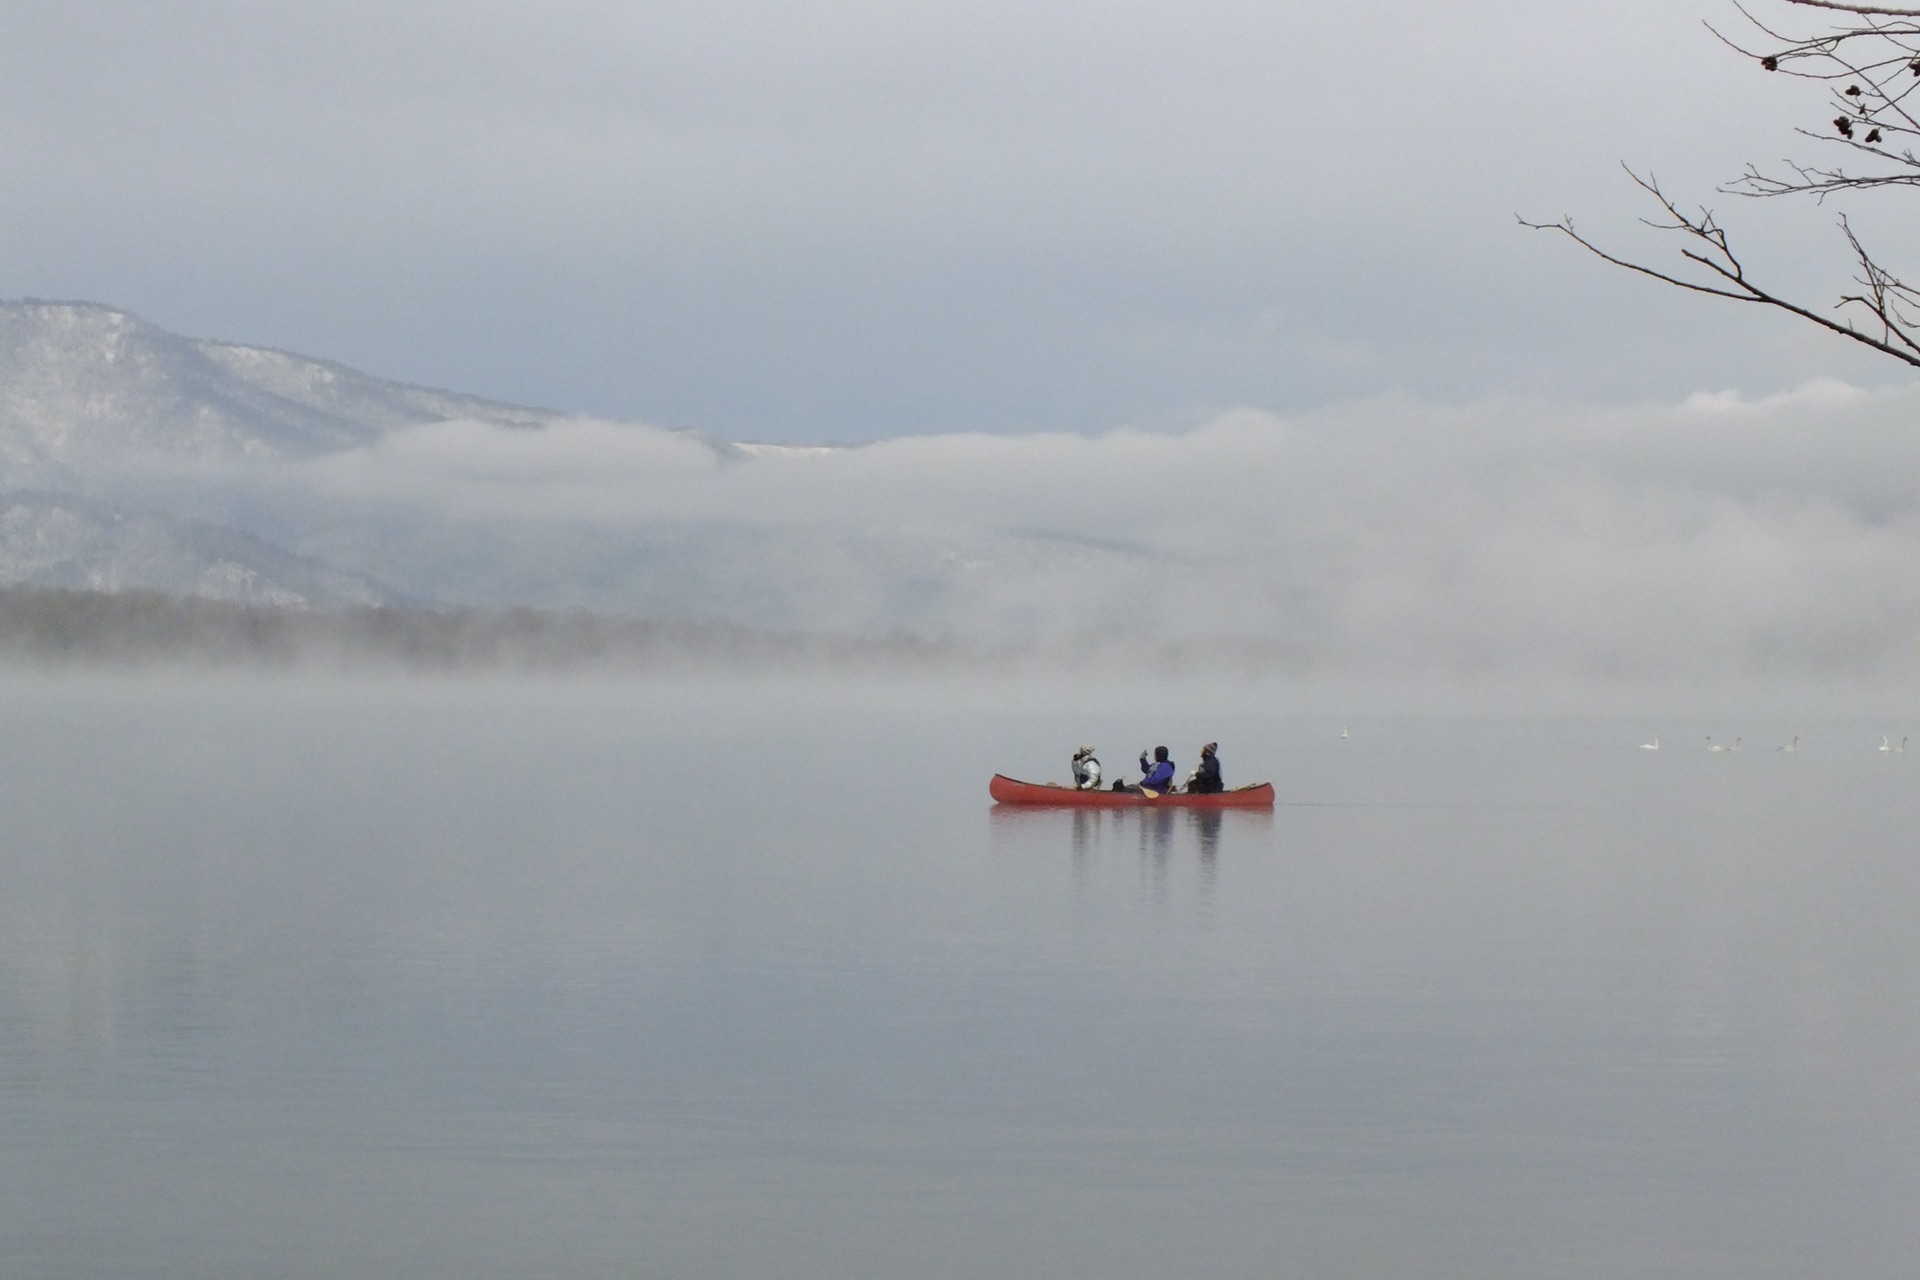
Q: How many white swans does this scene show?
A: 7